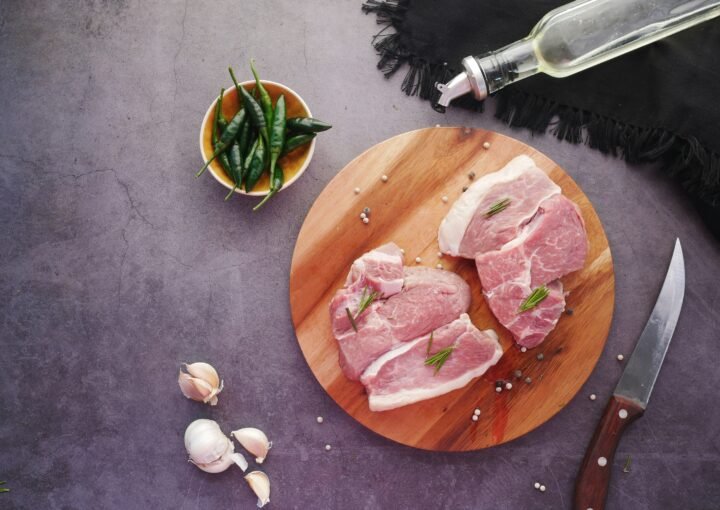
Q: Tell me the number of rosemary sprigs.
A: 4